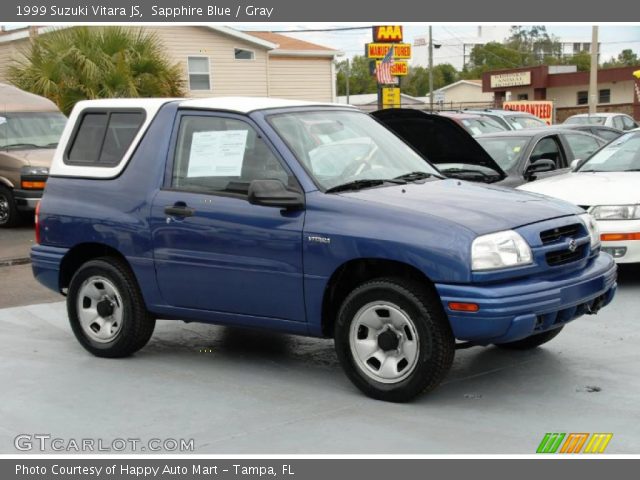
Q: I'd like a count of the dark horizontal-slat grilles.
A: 2